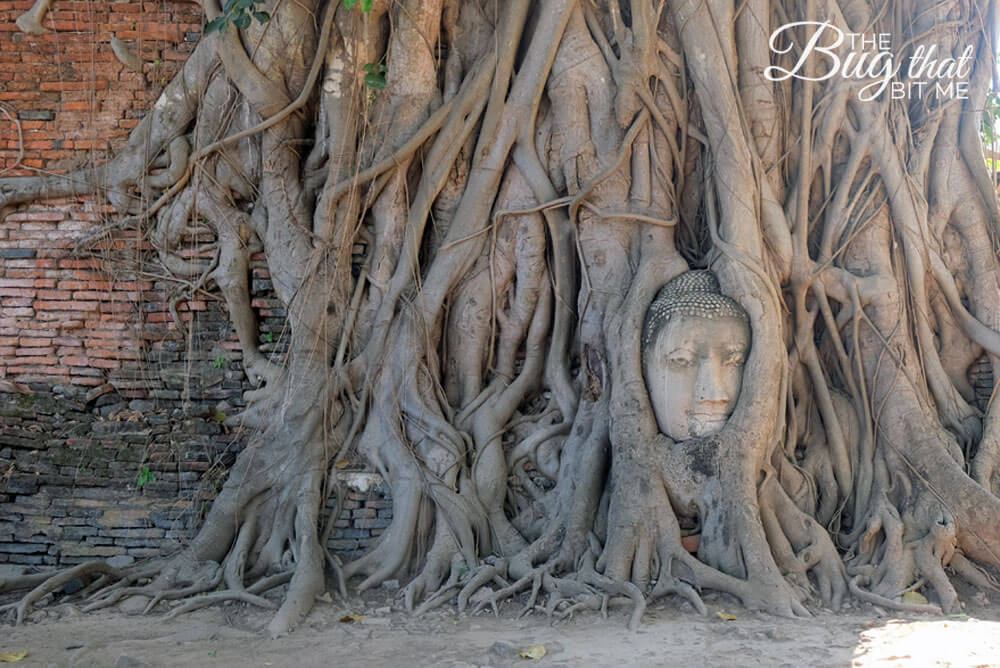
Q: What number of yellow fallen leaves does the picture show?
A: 5